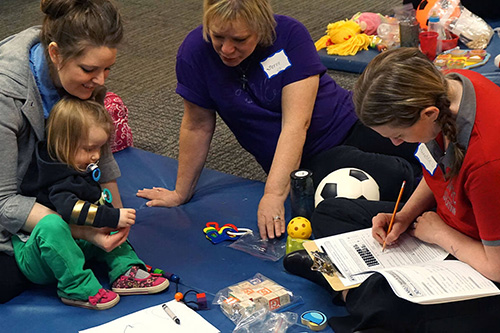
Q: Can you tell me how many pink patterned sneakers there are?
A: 2